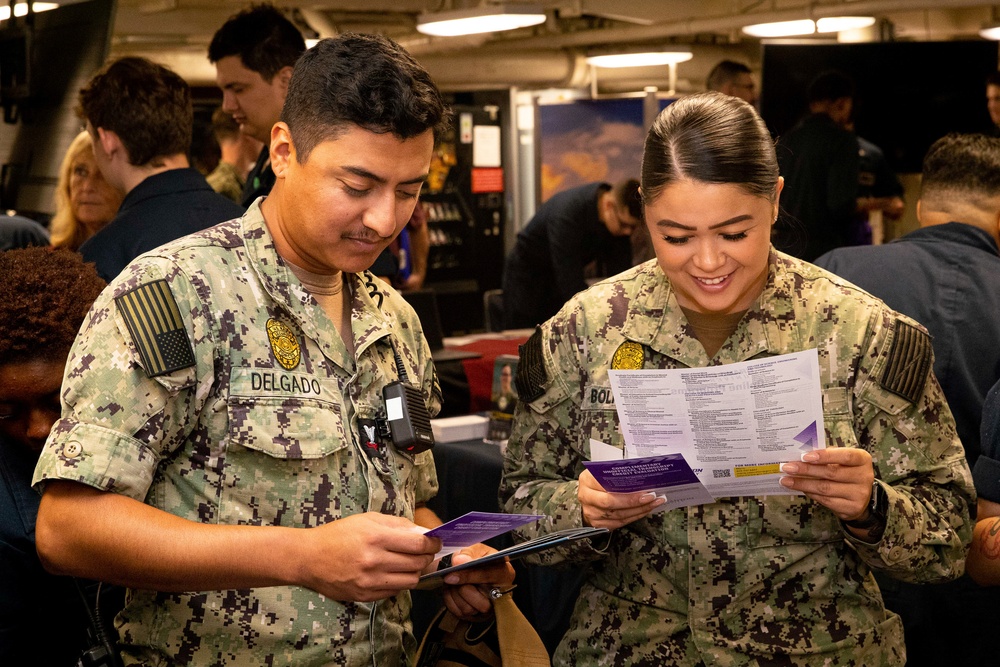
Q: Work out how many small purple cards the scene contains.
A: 2